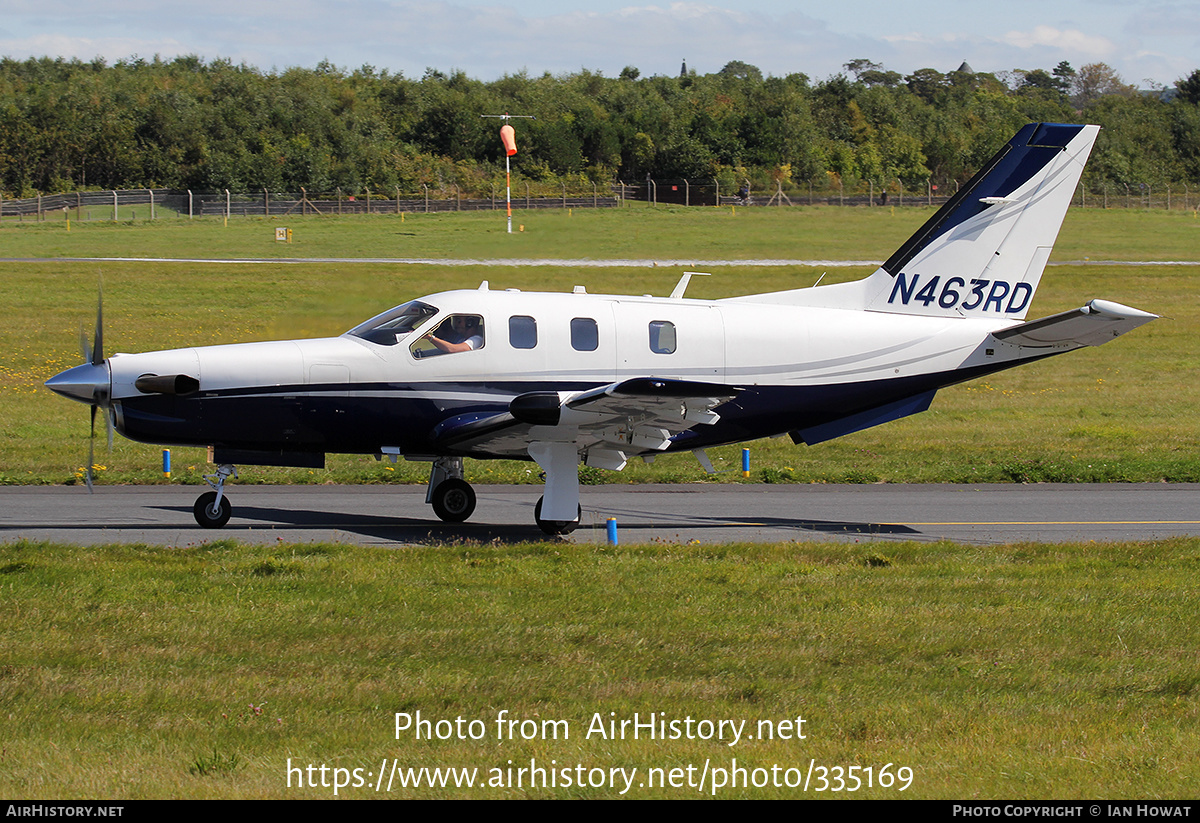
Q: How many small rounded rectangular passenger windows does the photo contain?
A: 3